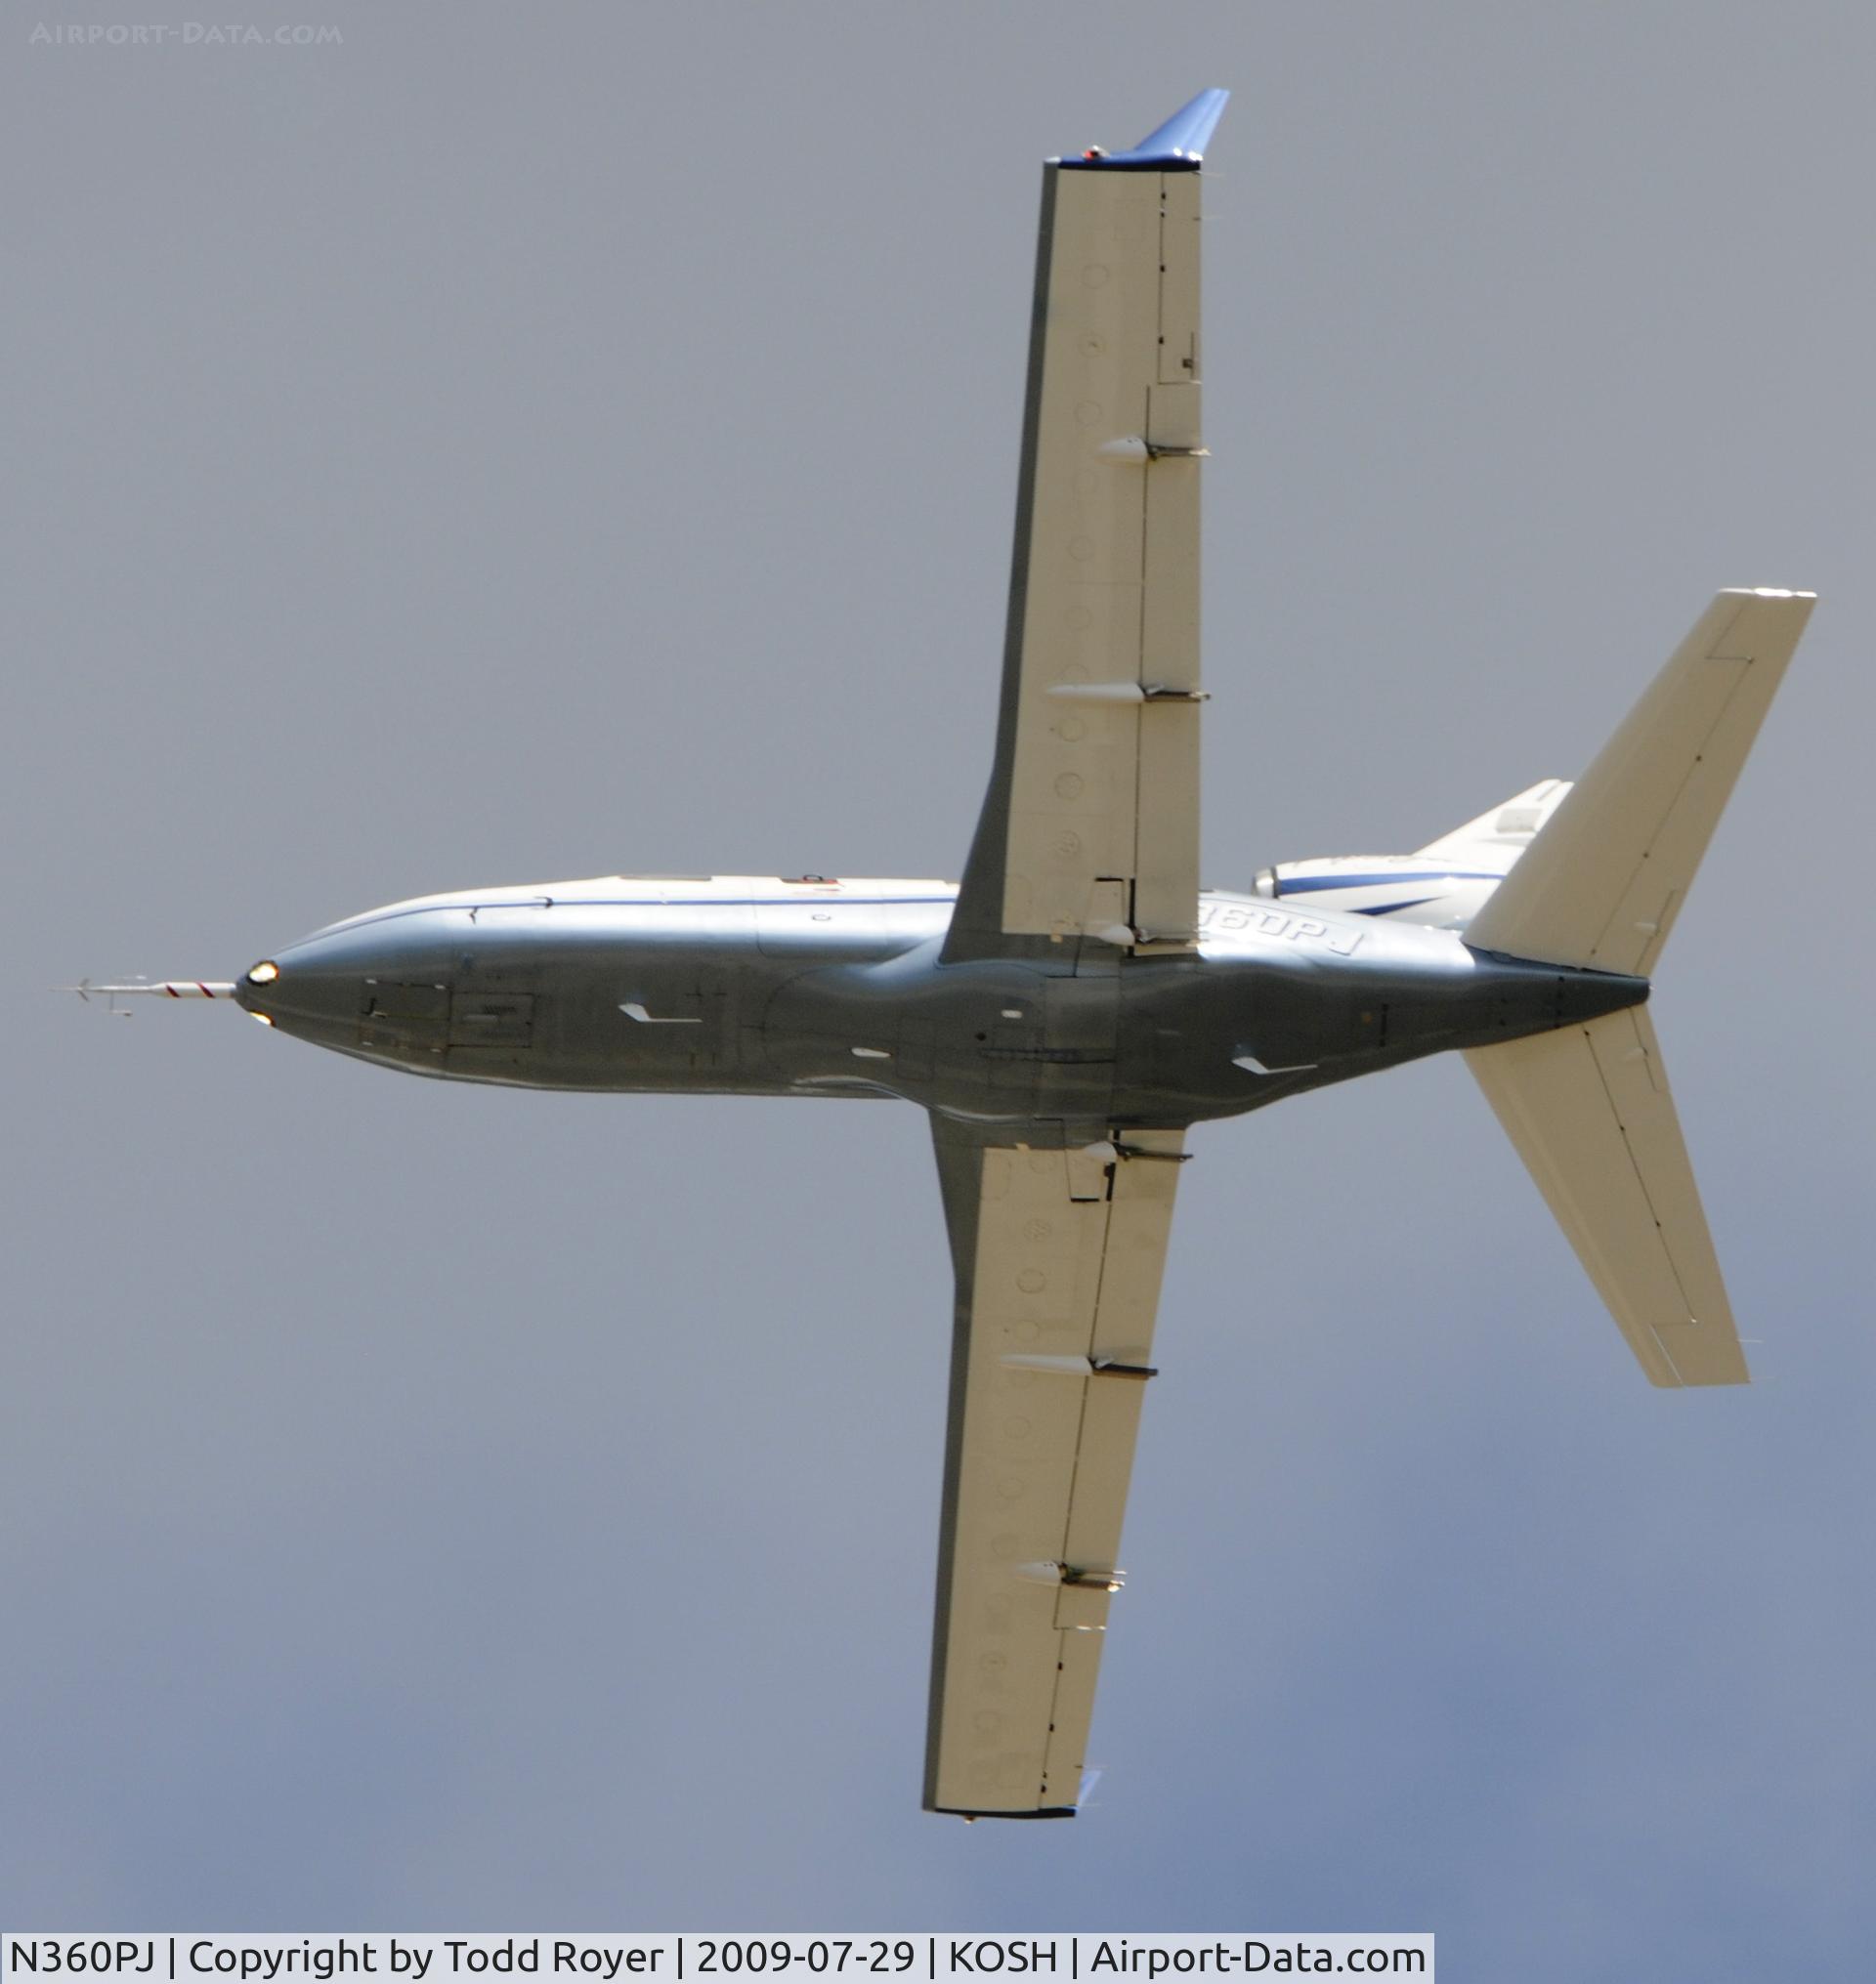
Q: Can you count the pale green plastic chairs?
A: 0